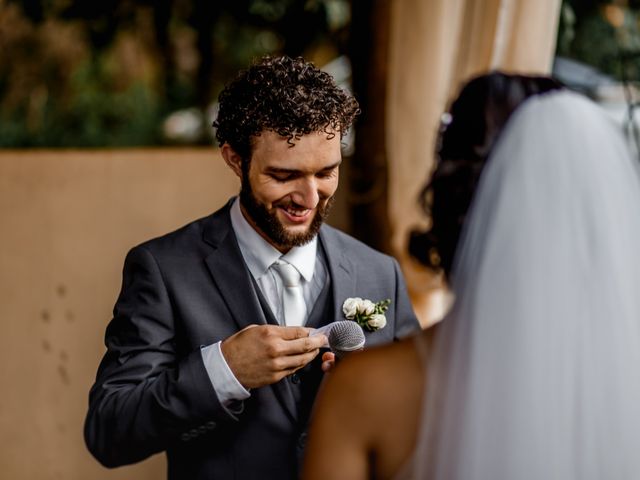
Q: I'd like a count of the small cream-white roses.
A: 3